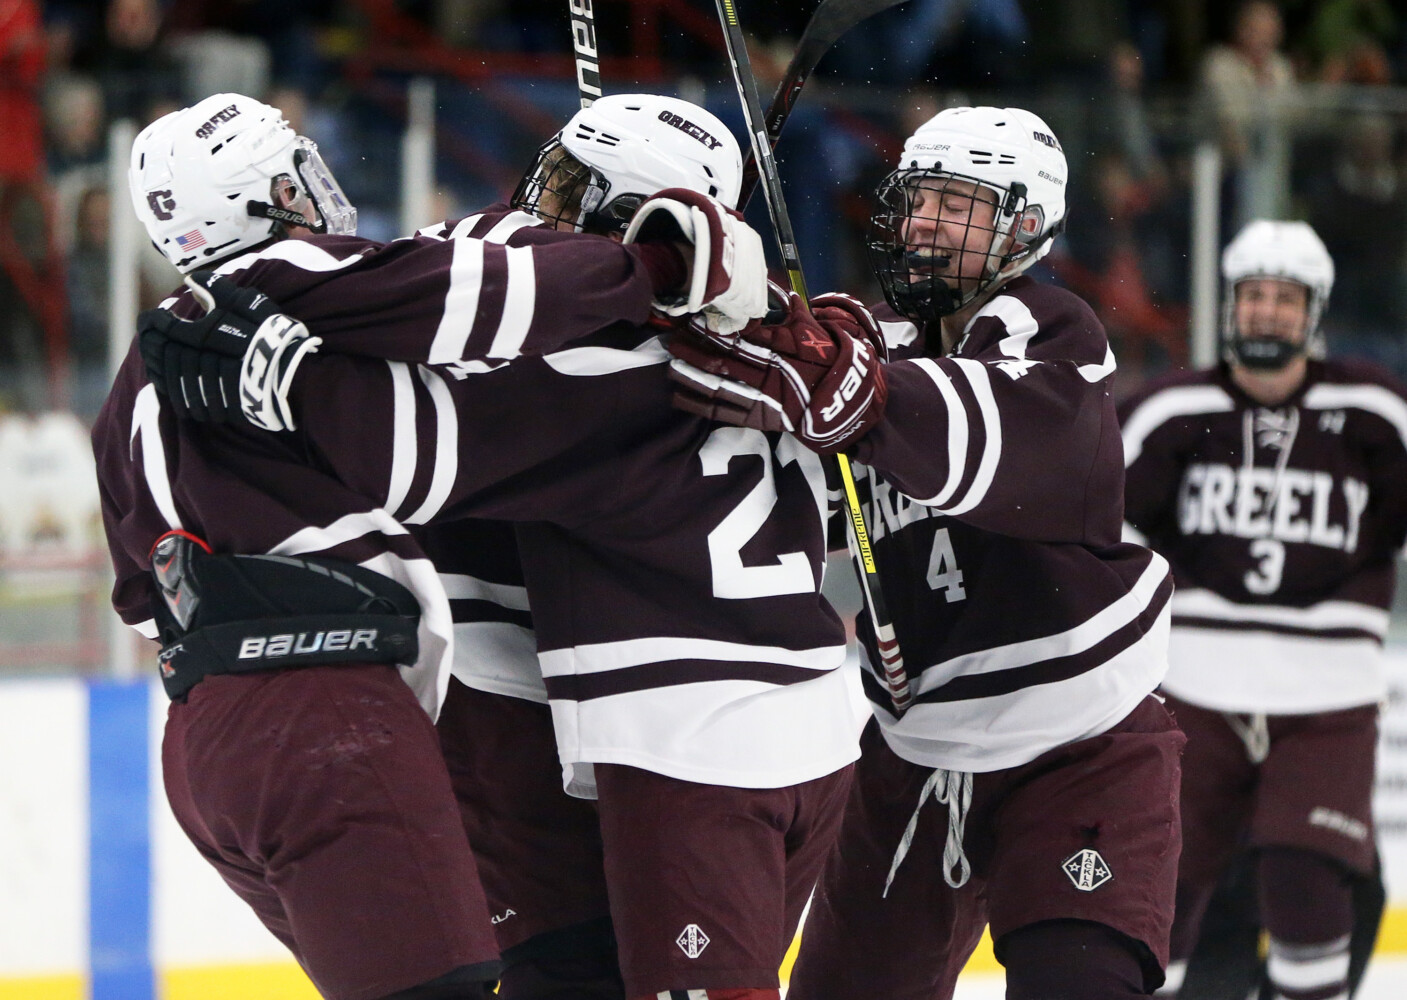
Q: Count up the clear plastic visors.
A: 1